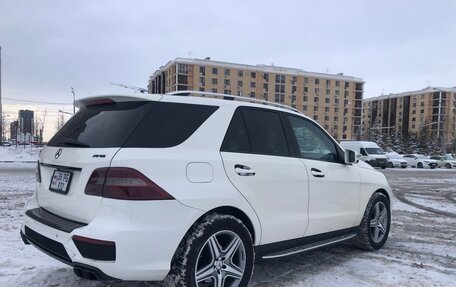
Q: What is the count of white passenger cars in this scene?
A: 4